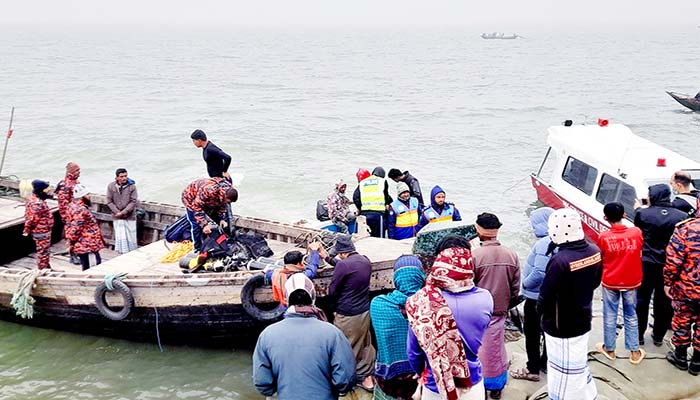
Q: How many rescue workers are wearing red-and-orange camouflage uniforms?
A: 5